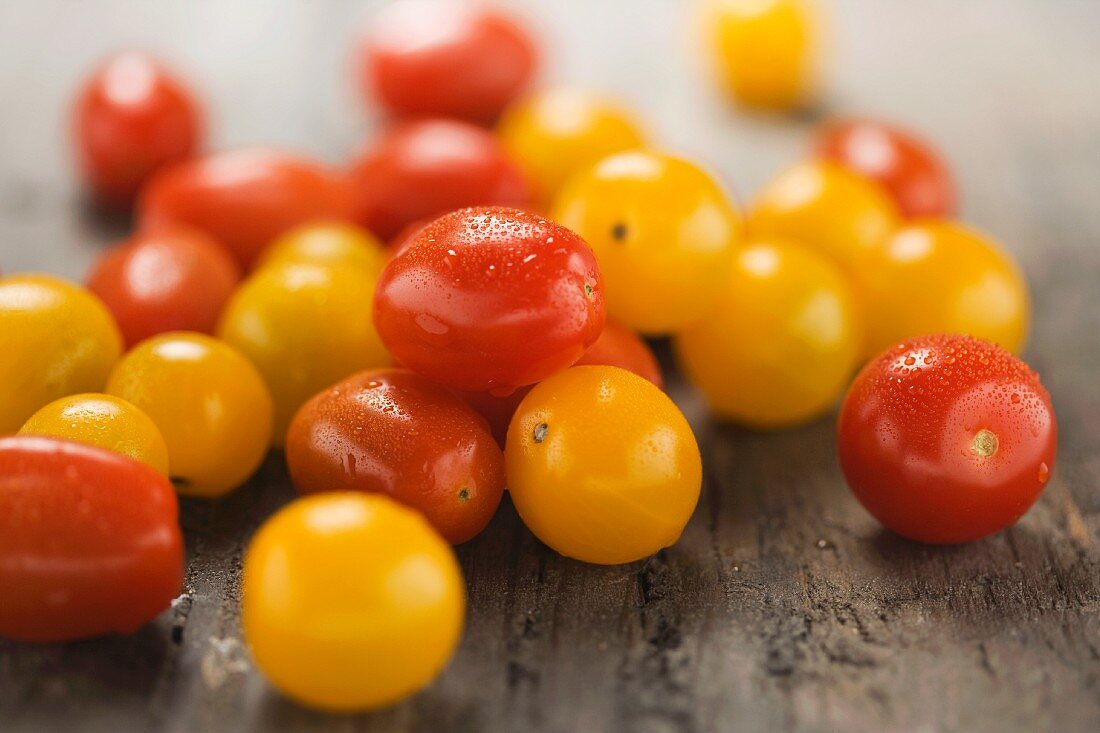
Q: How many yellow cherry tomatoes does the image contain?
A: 13